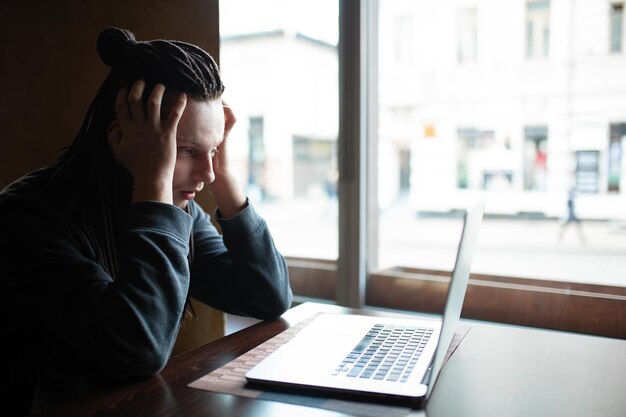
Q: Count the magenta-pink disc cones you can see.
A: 0